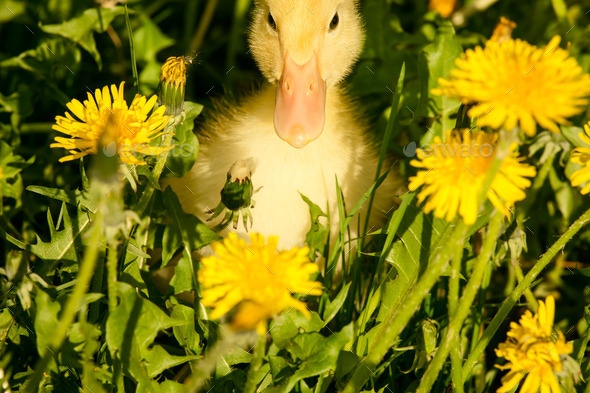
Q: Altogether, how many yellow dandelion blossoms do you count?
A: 6